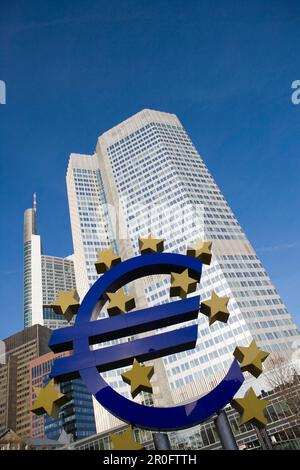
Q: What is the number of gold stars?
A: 12